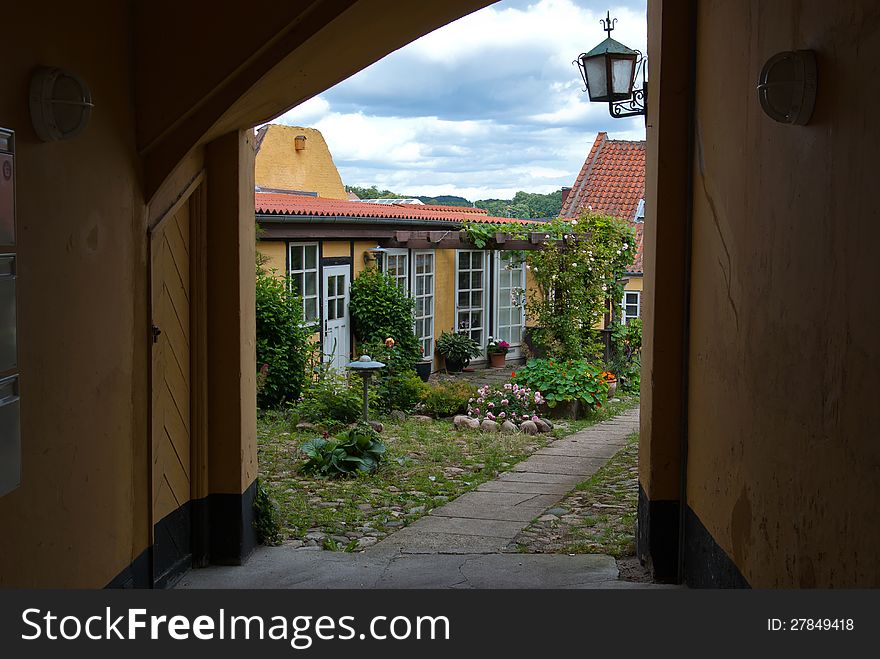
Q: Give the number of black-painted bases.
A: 2